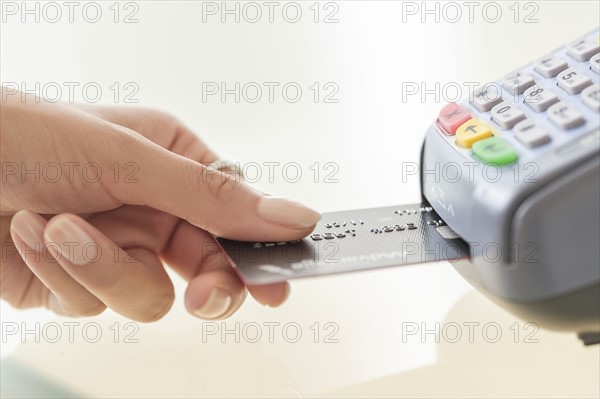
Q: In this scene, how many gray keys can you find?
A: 11